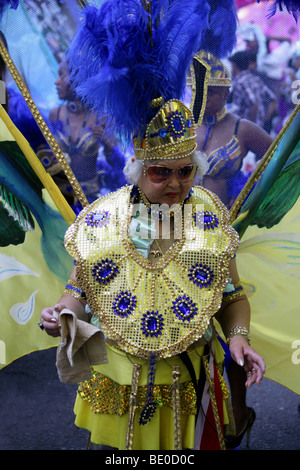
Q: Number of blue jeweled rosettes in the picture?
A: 8